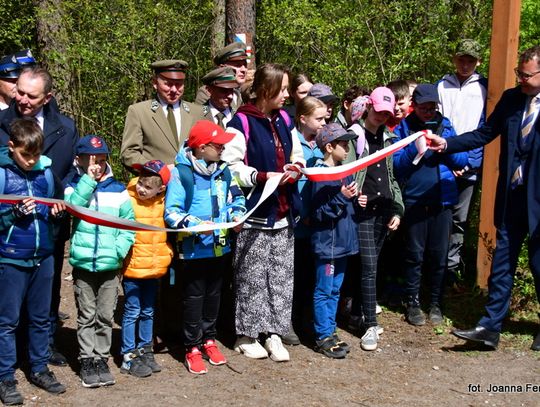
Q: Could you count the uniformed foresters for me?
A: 3